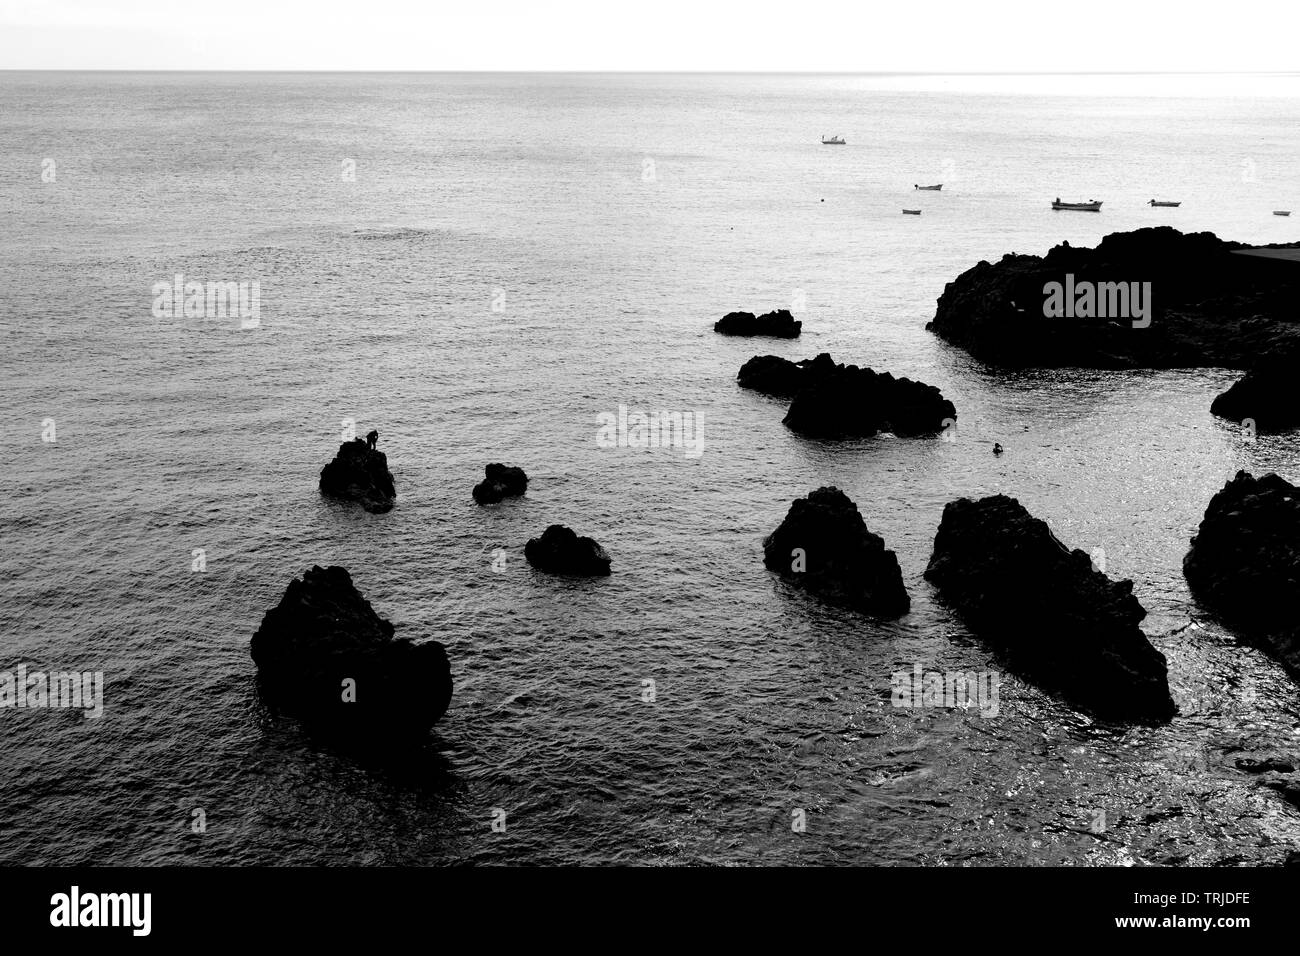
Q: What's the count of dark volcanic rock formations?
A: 11